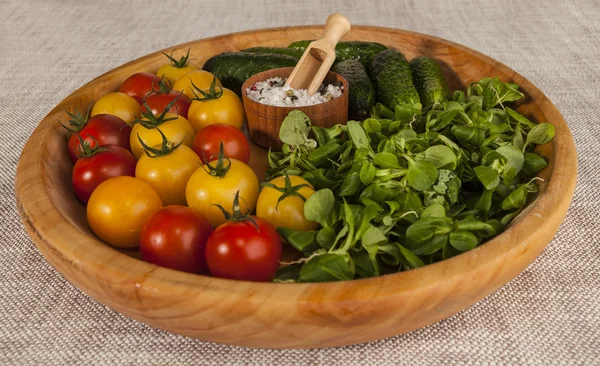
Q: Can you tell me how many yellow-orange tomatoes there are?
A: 9